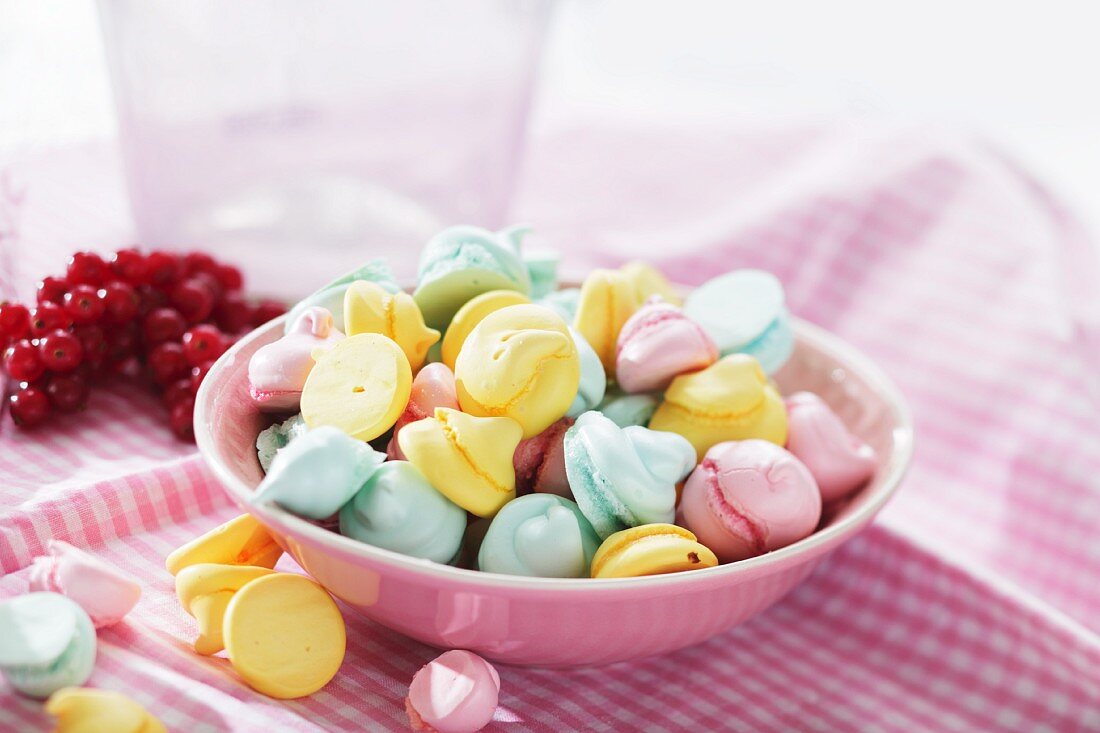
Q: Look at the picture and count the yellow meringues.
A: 13